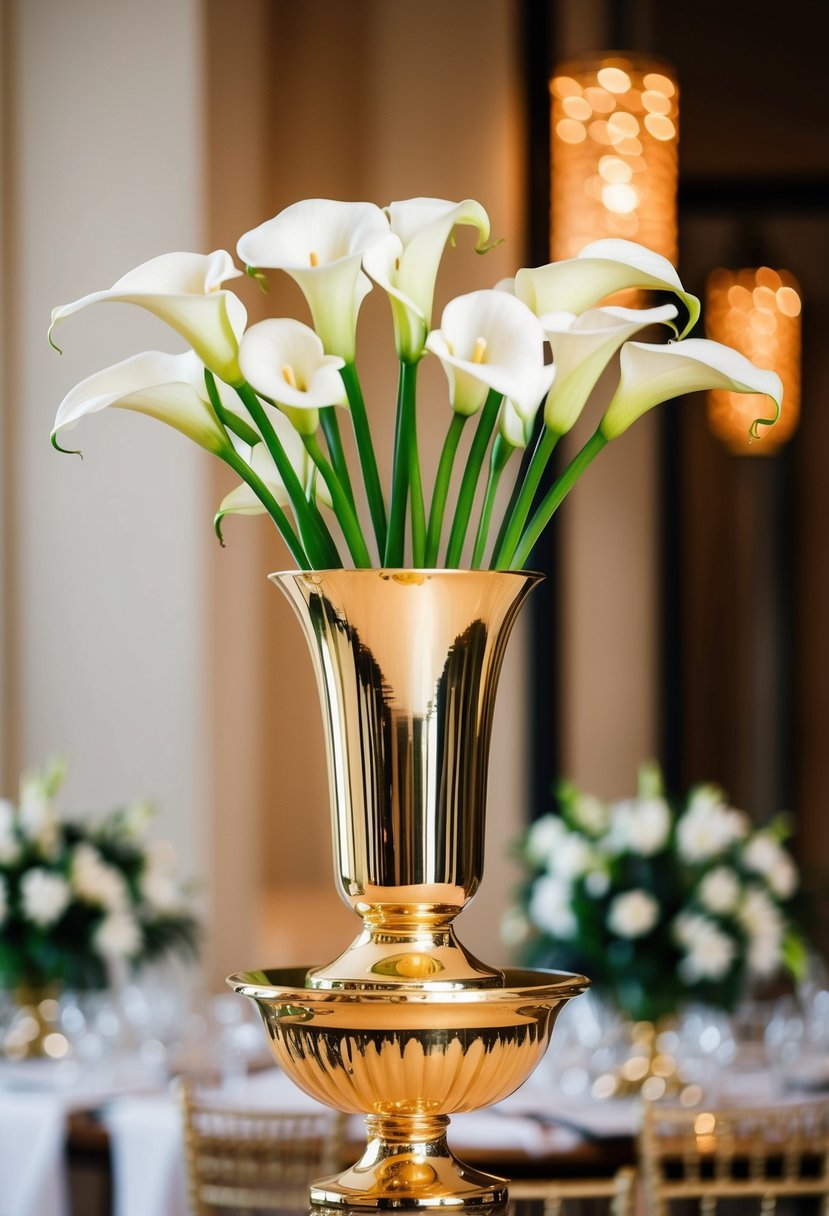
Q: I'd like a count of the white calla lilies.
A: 11